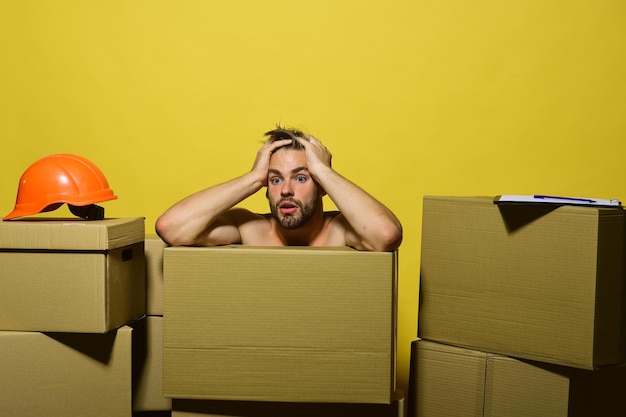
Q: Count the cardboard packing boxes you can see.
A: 8